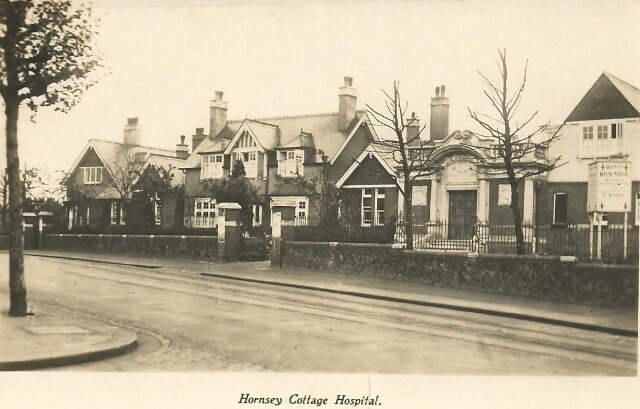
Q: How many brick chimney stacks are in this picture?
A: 7